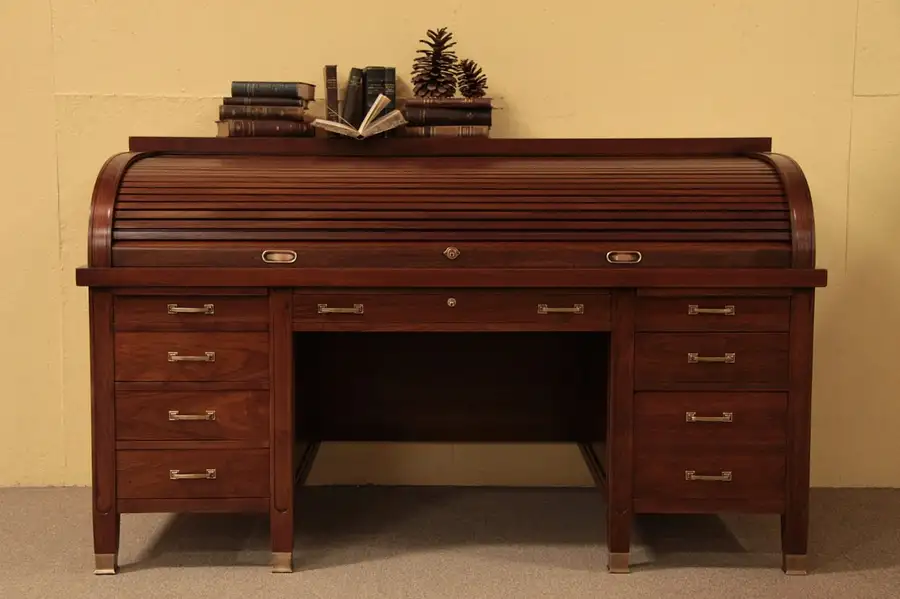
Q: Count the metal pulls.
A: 12